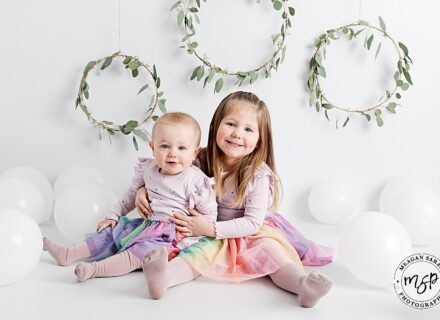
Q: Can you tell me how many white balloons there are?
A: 9